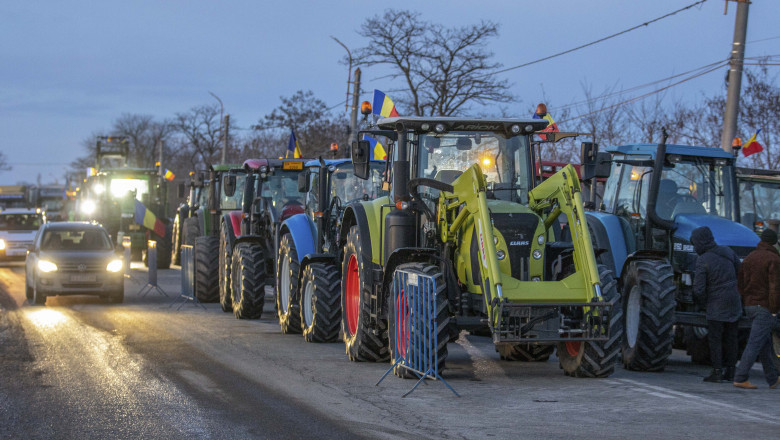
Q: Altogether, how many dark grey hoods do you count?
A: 1